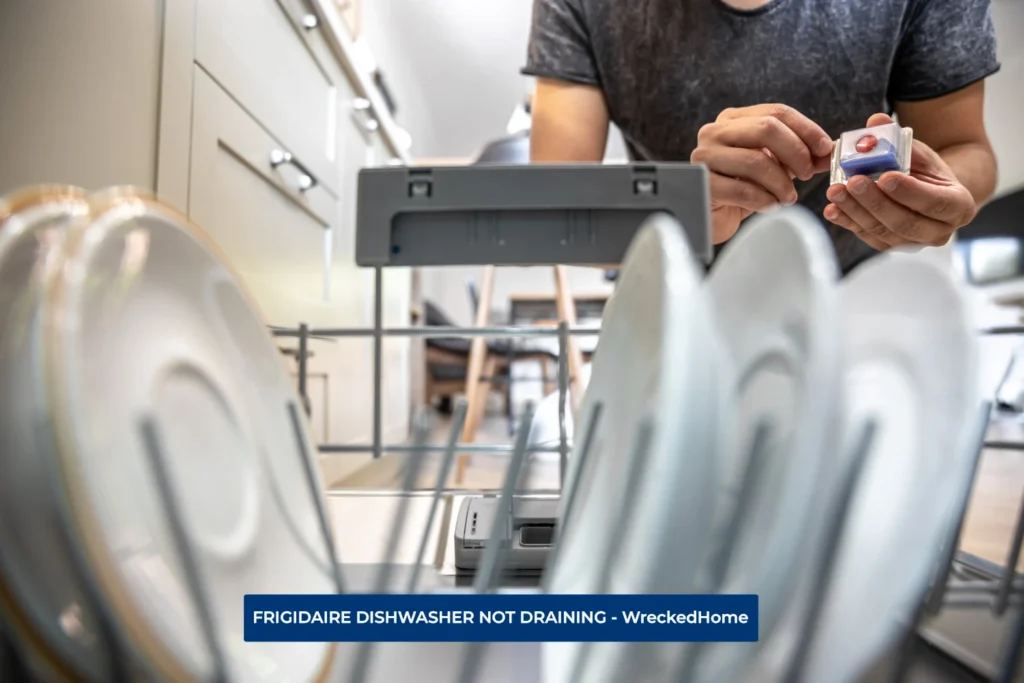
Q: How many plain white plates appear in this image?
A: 3